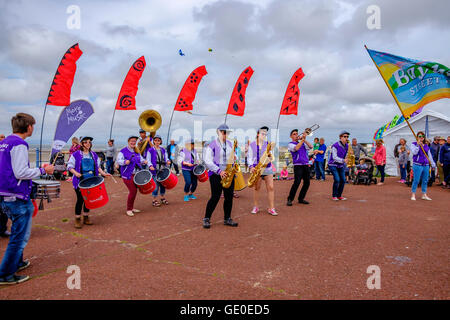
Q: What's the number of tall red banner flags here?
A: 5